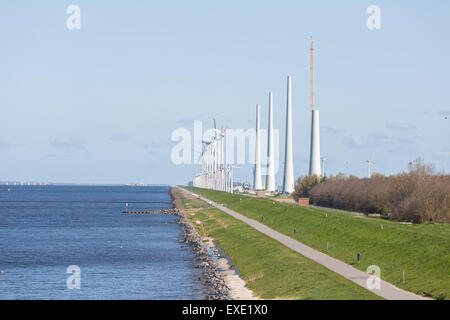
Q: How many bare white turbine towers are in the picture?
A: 4